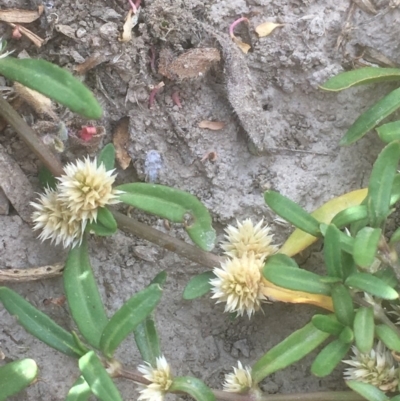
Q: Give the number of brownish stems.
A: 2